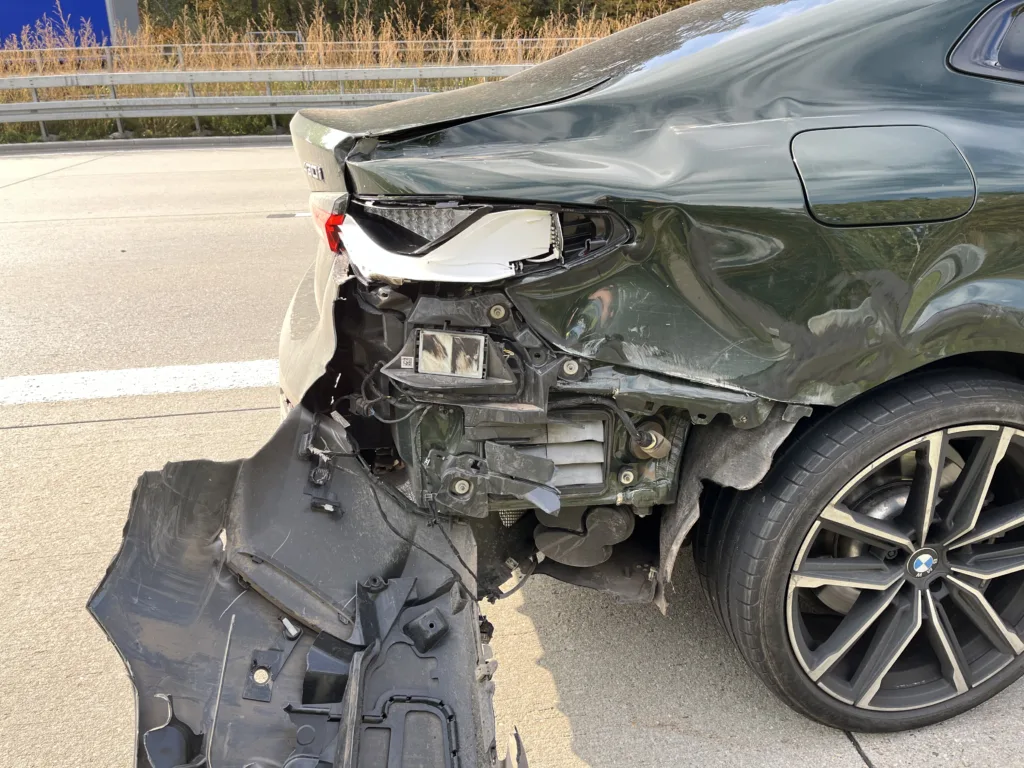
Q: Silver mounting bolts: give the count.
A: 4